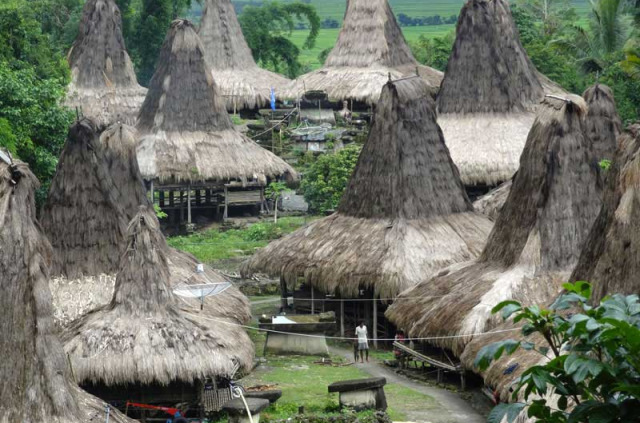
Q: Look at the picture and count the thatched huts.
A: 13